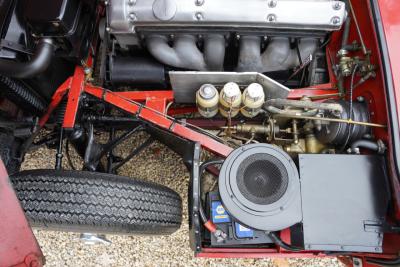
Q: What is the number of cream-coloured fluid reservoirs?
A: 3